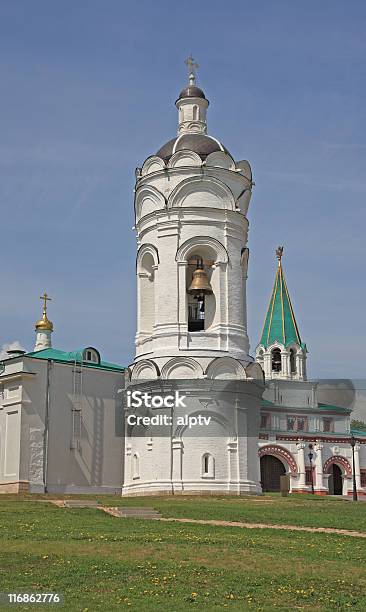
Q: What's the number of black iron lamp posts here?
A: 2